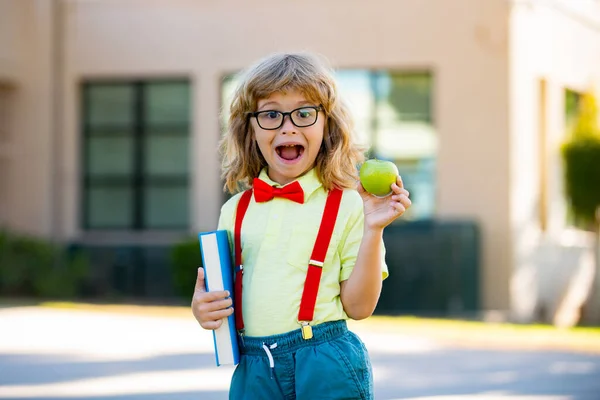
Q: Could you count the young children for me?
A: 1